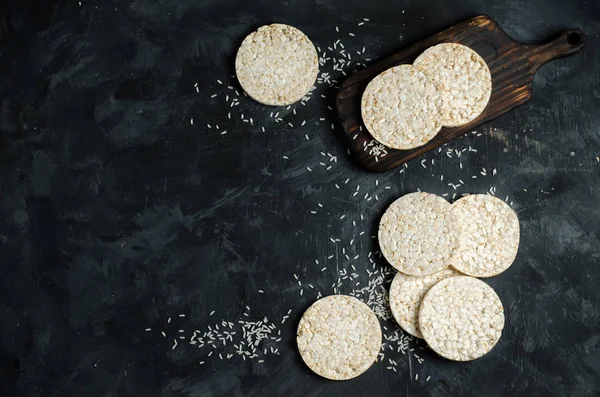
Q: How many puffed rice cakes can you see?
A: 8